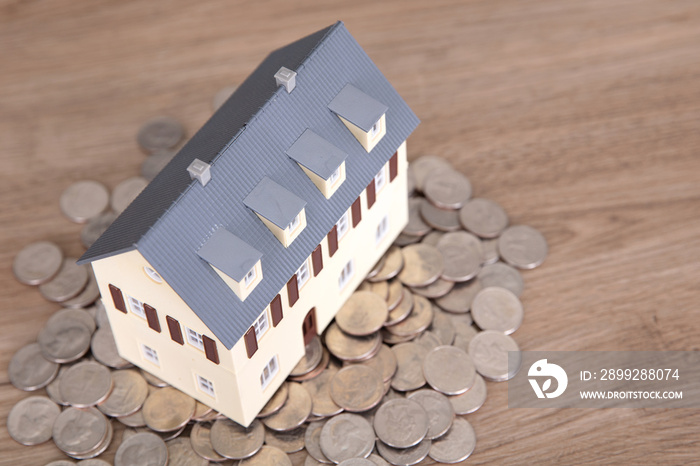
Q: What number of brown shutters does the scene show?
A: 12